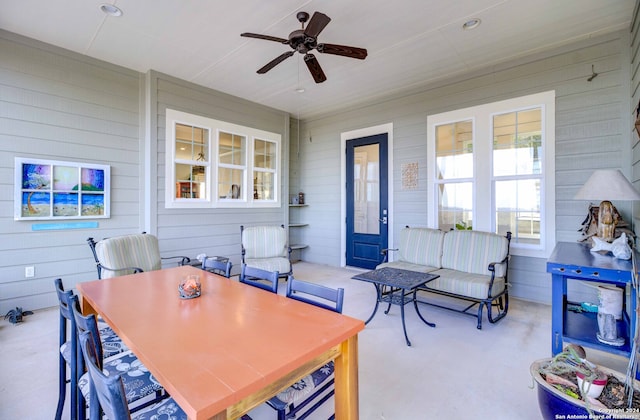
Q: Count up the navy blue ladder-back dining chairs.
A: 6